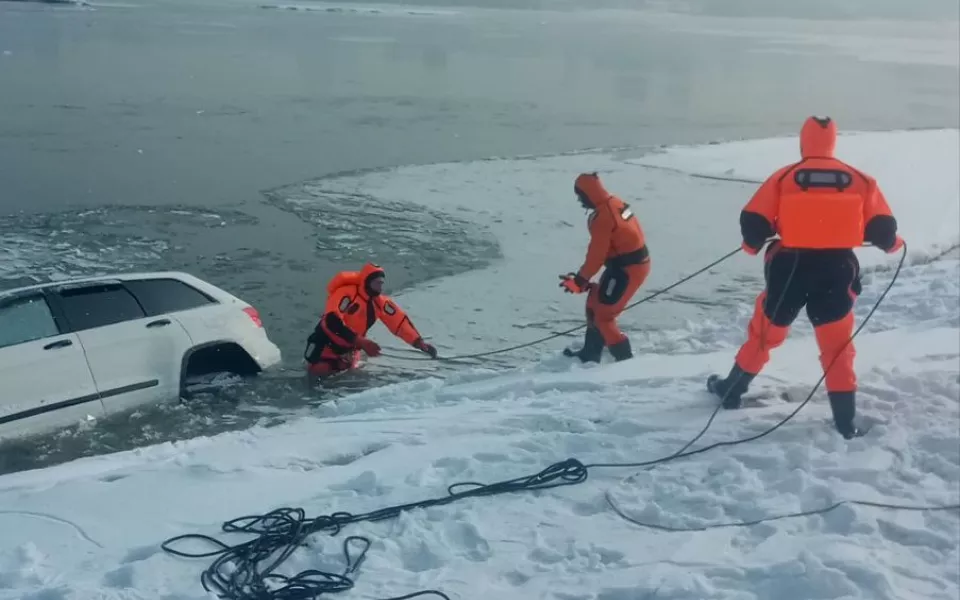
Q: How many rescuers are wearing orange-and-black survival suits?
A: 3